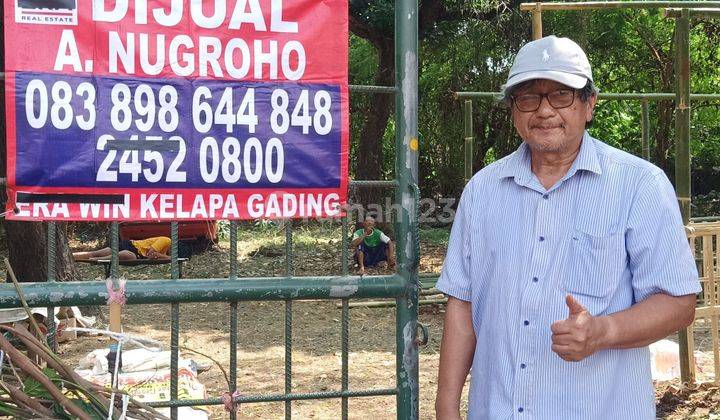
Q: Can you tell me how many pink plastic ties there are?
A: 2